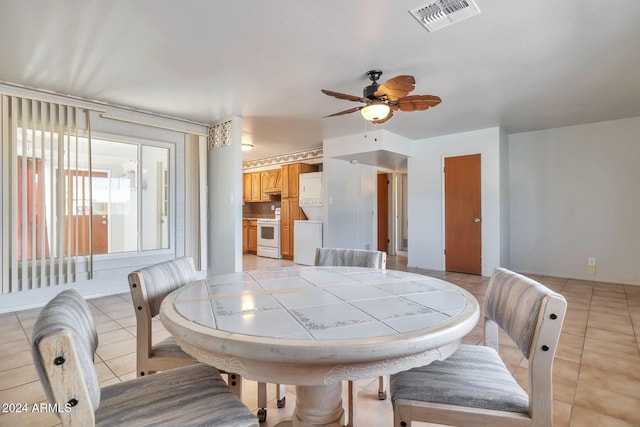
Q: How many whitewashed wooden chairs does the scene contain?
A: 4